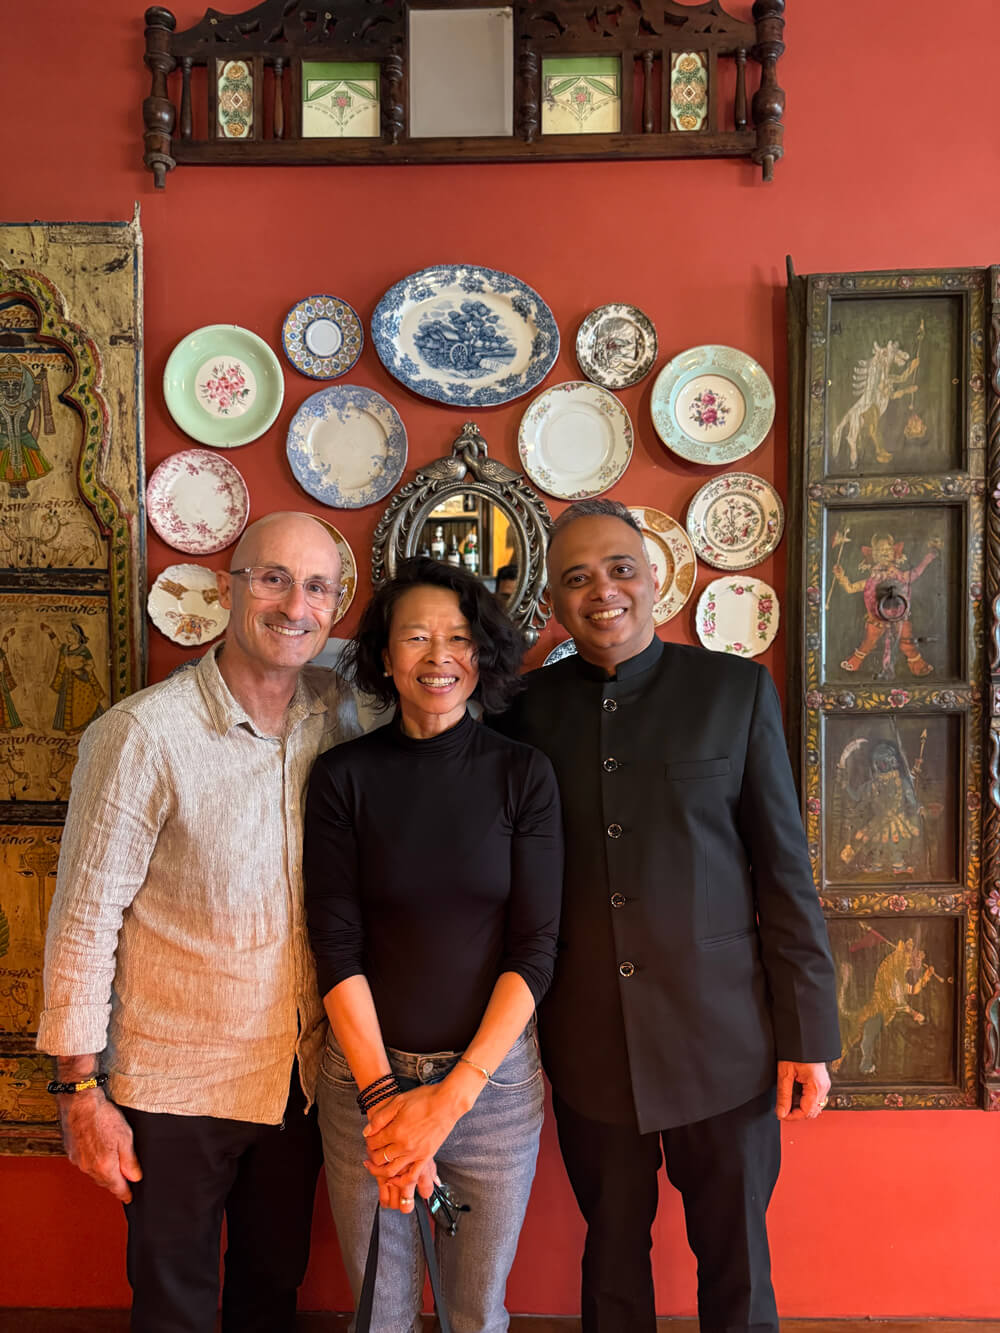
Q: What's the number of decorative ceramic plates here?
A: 14